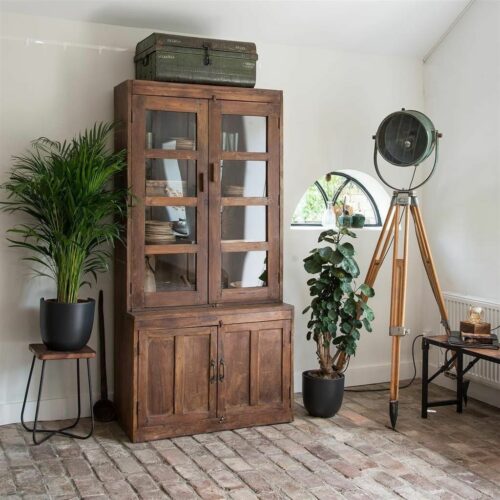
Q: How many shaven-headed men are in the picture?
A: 0